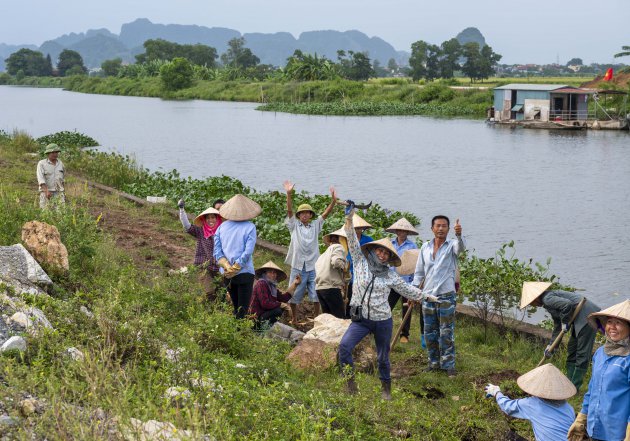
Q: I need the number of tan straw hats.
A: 11